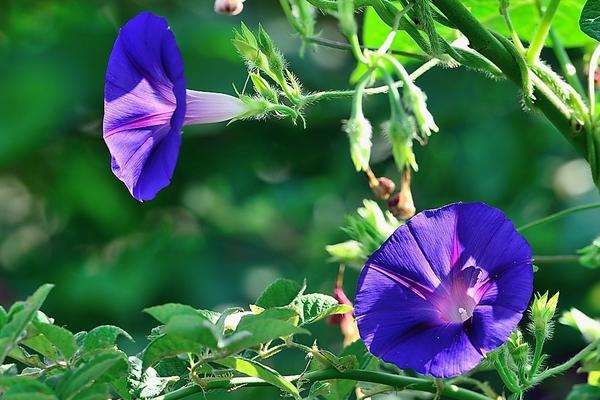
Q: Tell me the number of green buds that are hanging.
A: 3